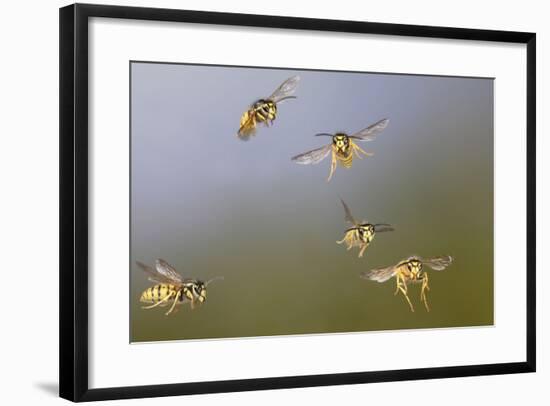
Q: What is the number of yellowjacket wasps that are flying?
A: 5